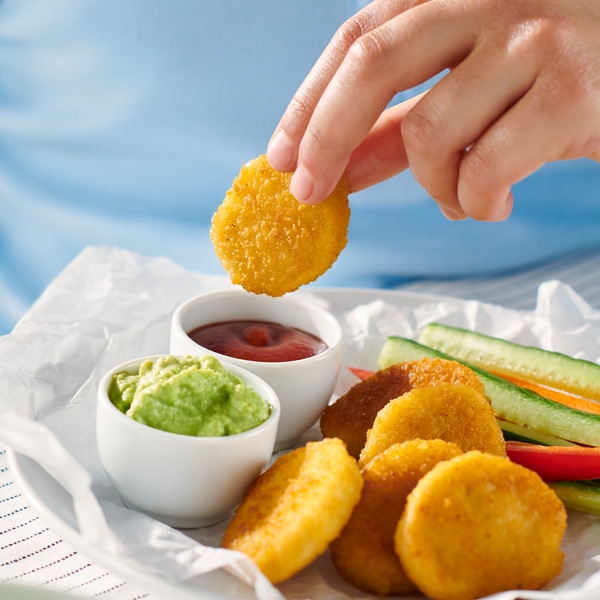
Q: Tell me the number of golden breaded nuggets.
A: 6